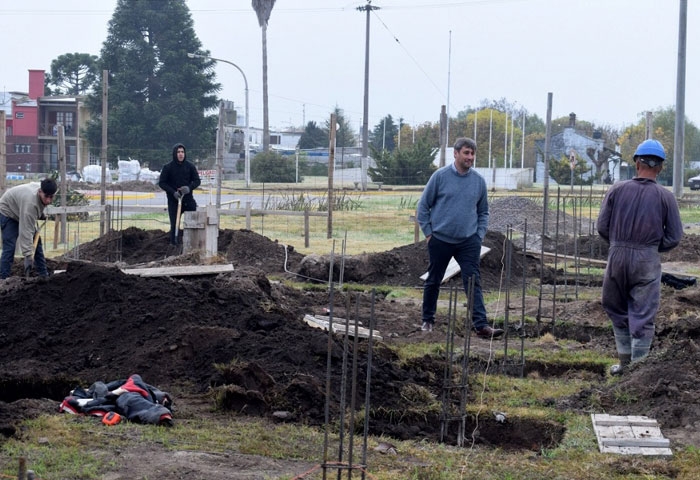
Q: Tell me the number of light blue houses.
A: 1